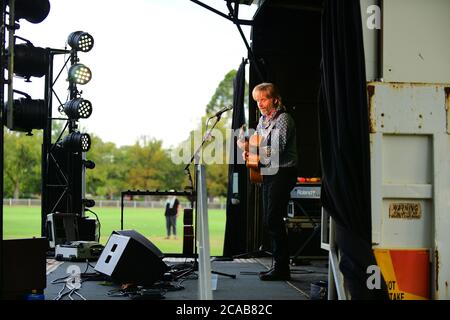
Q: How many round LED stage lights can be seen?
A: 4